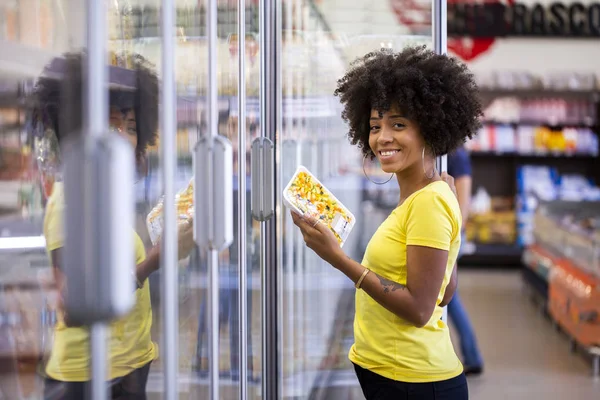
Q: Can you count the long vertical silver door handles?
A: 3